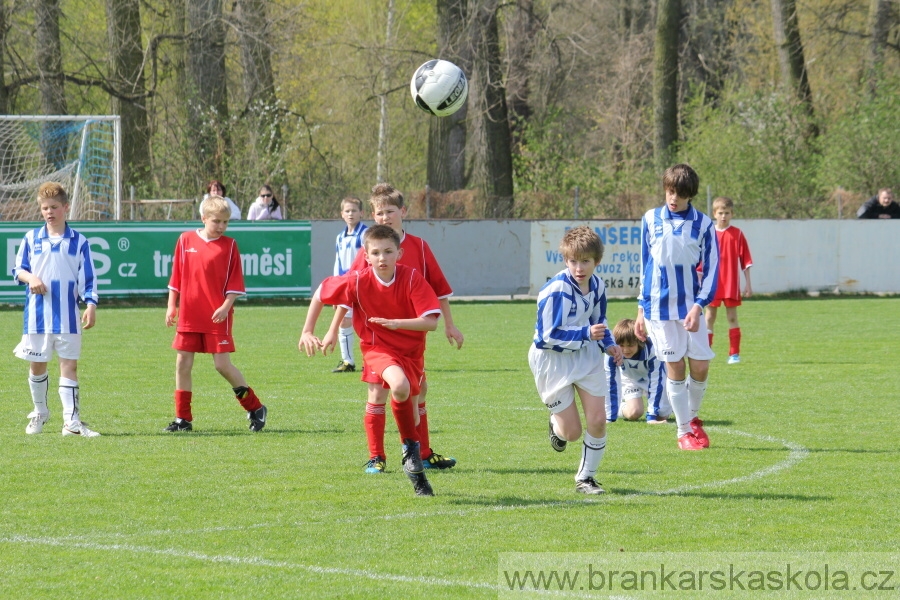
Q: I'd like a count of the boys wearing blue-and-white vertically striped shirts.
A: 5